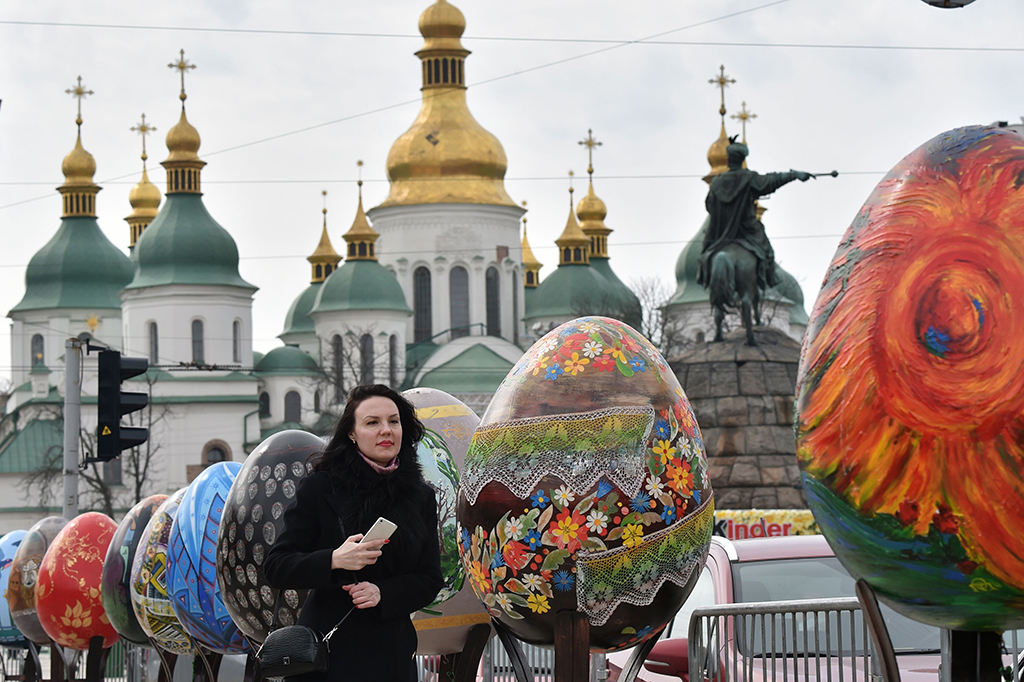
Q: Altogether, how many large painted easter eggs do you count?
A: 10